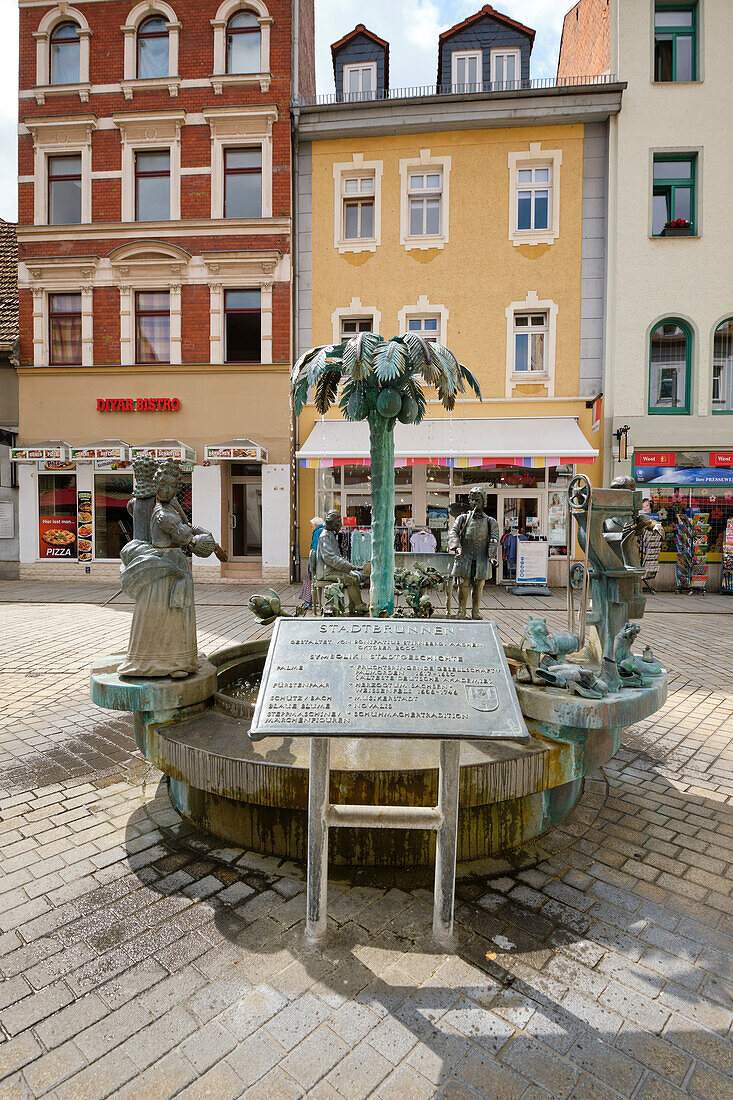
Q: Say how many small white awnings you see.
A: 4